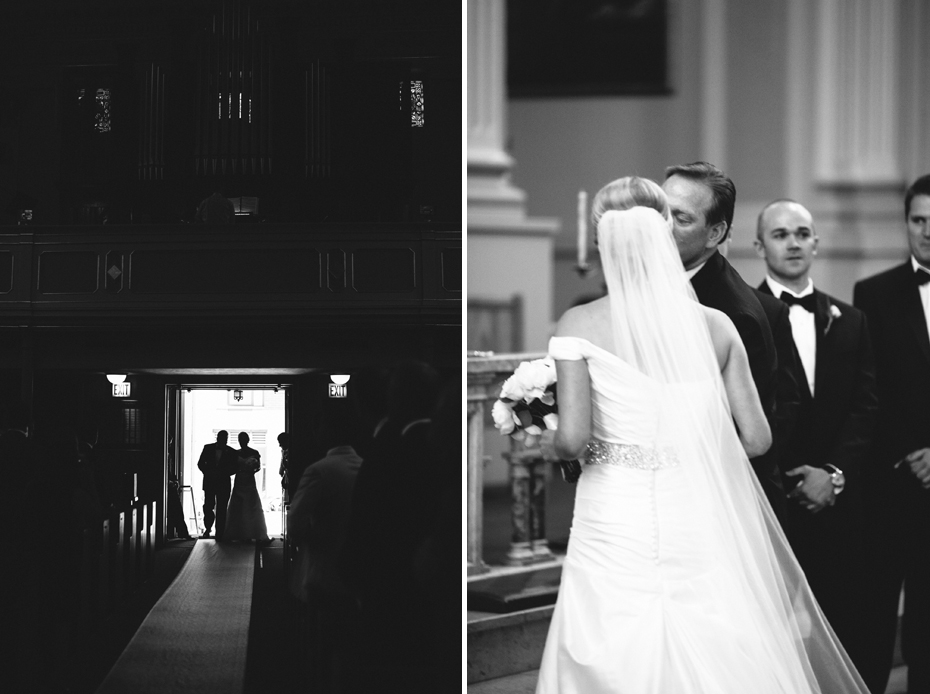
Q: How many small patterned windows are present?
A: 2